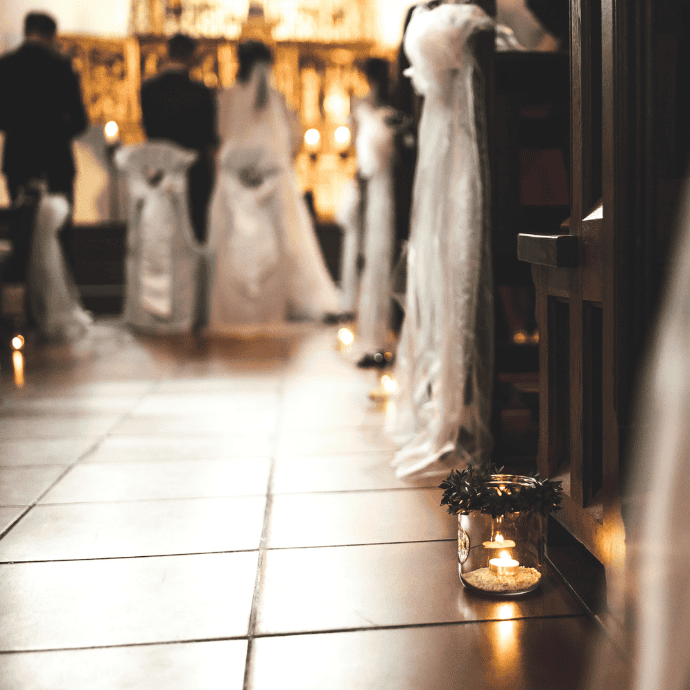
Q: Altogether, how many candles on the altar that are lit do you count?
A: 3